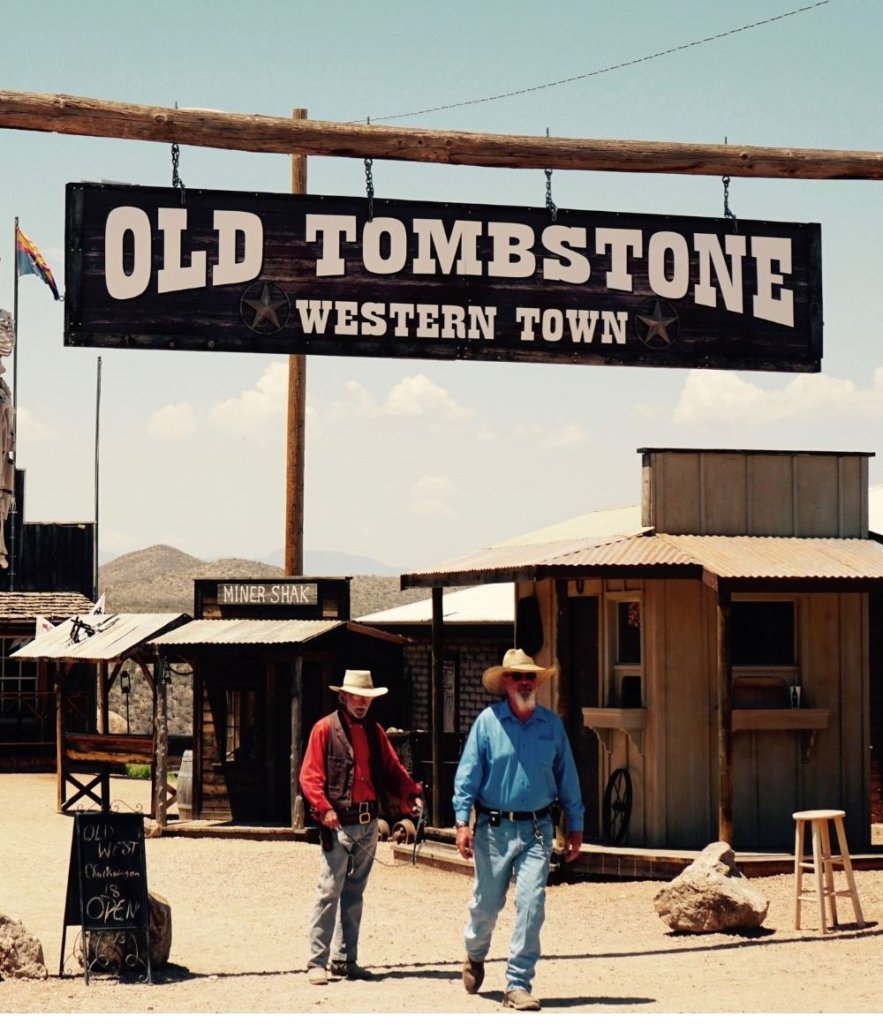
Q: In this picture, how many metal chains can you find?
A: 4